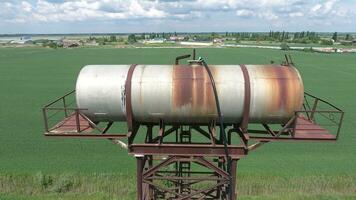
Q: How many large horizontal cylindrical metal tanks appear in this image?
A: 1